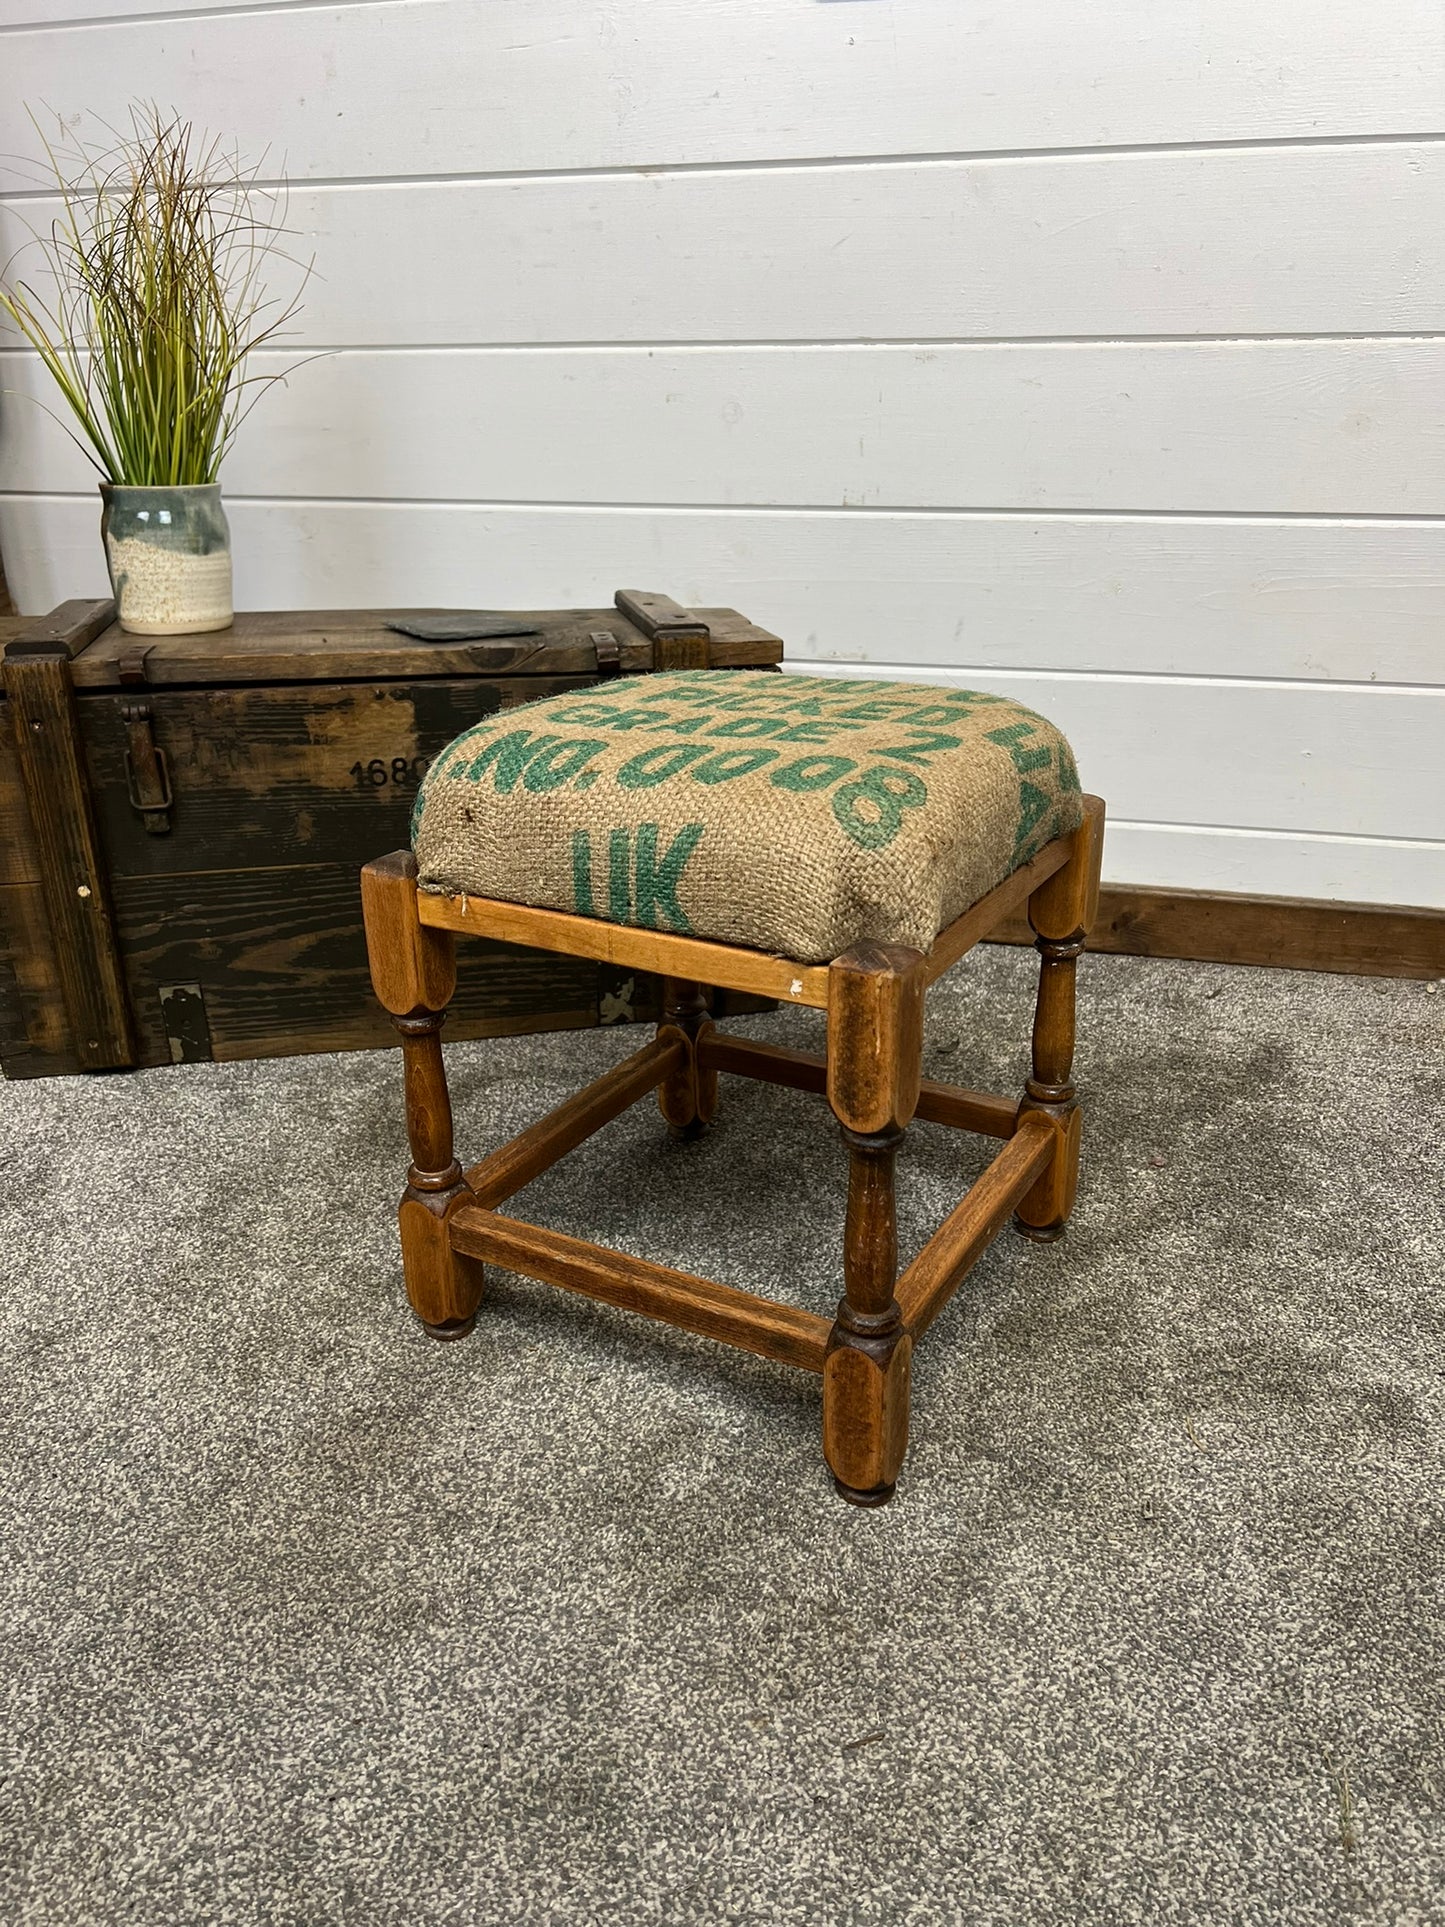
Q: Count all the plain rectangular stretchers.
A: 4